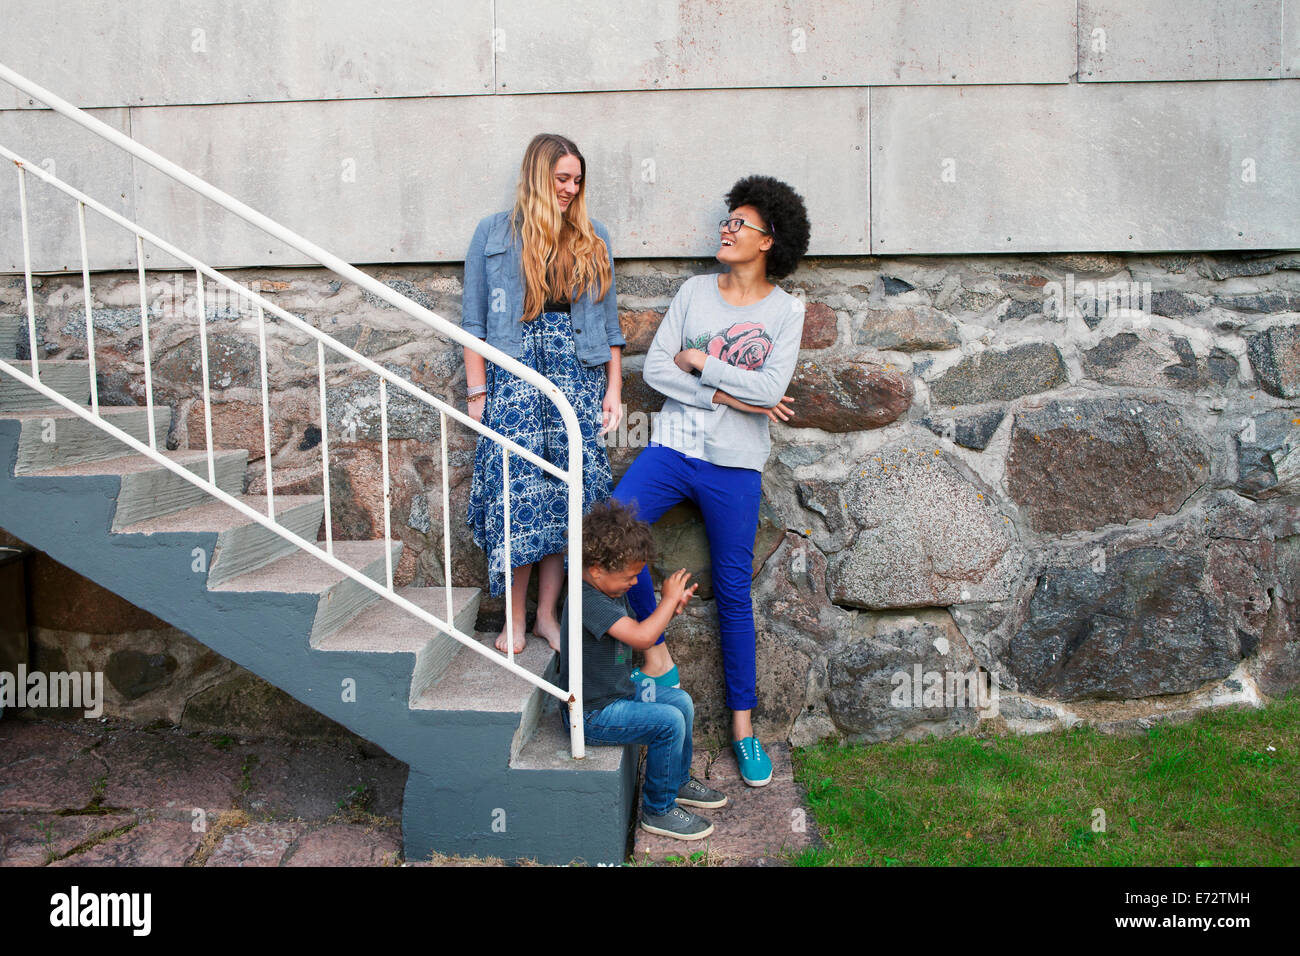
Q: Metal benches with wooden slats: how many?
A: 0